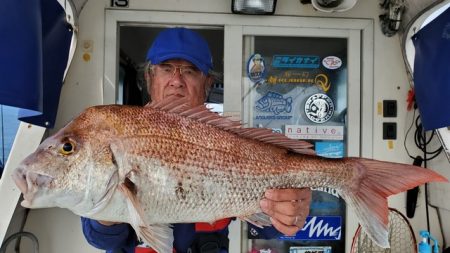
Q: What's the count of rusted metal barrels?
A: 0